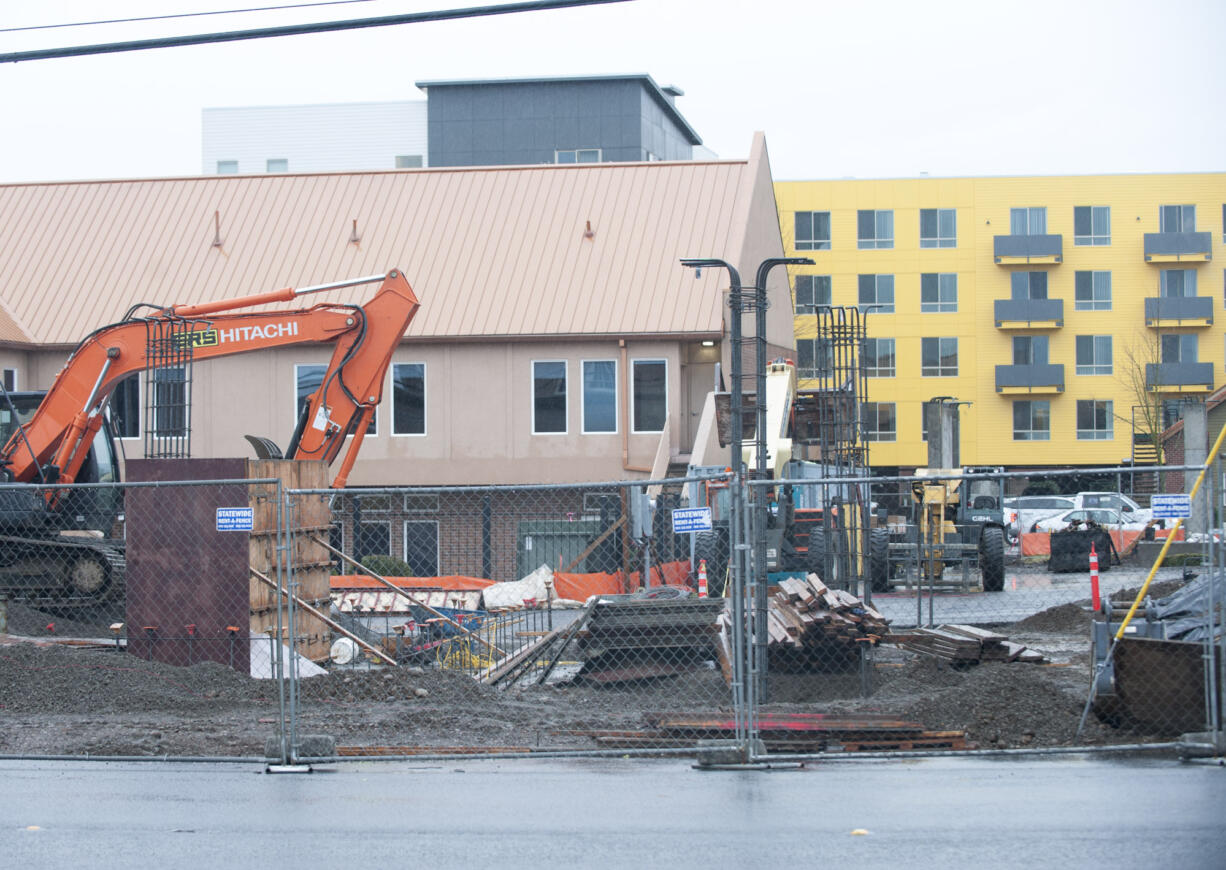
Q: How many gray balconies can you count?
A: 6